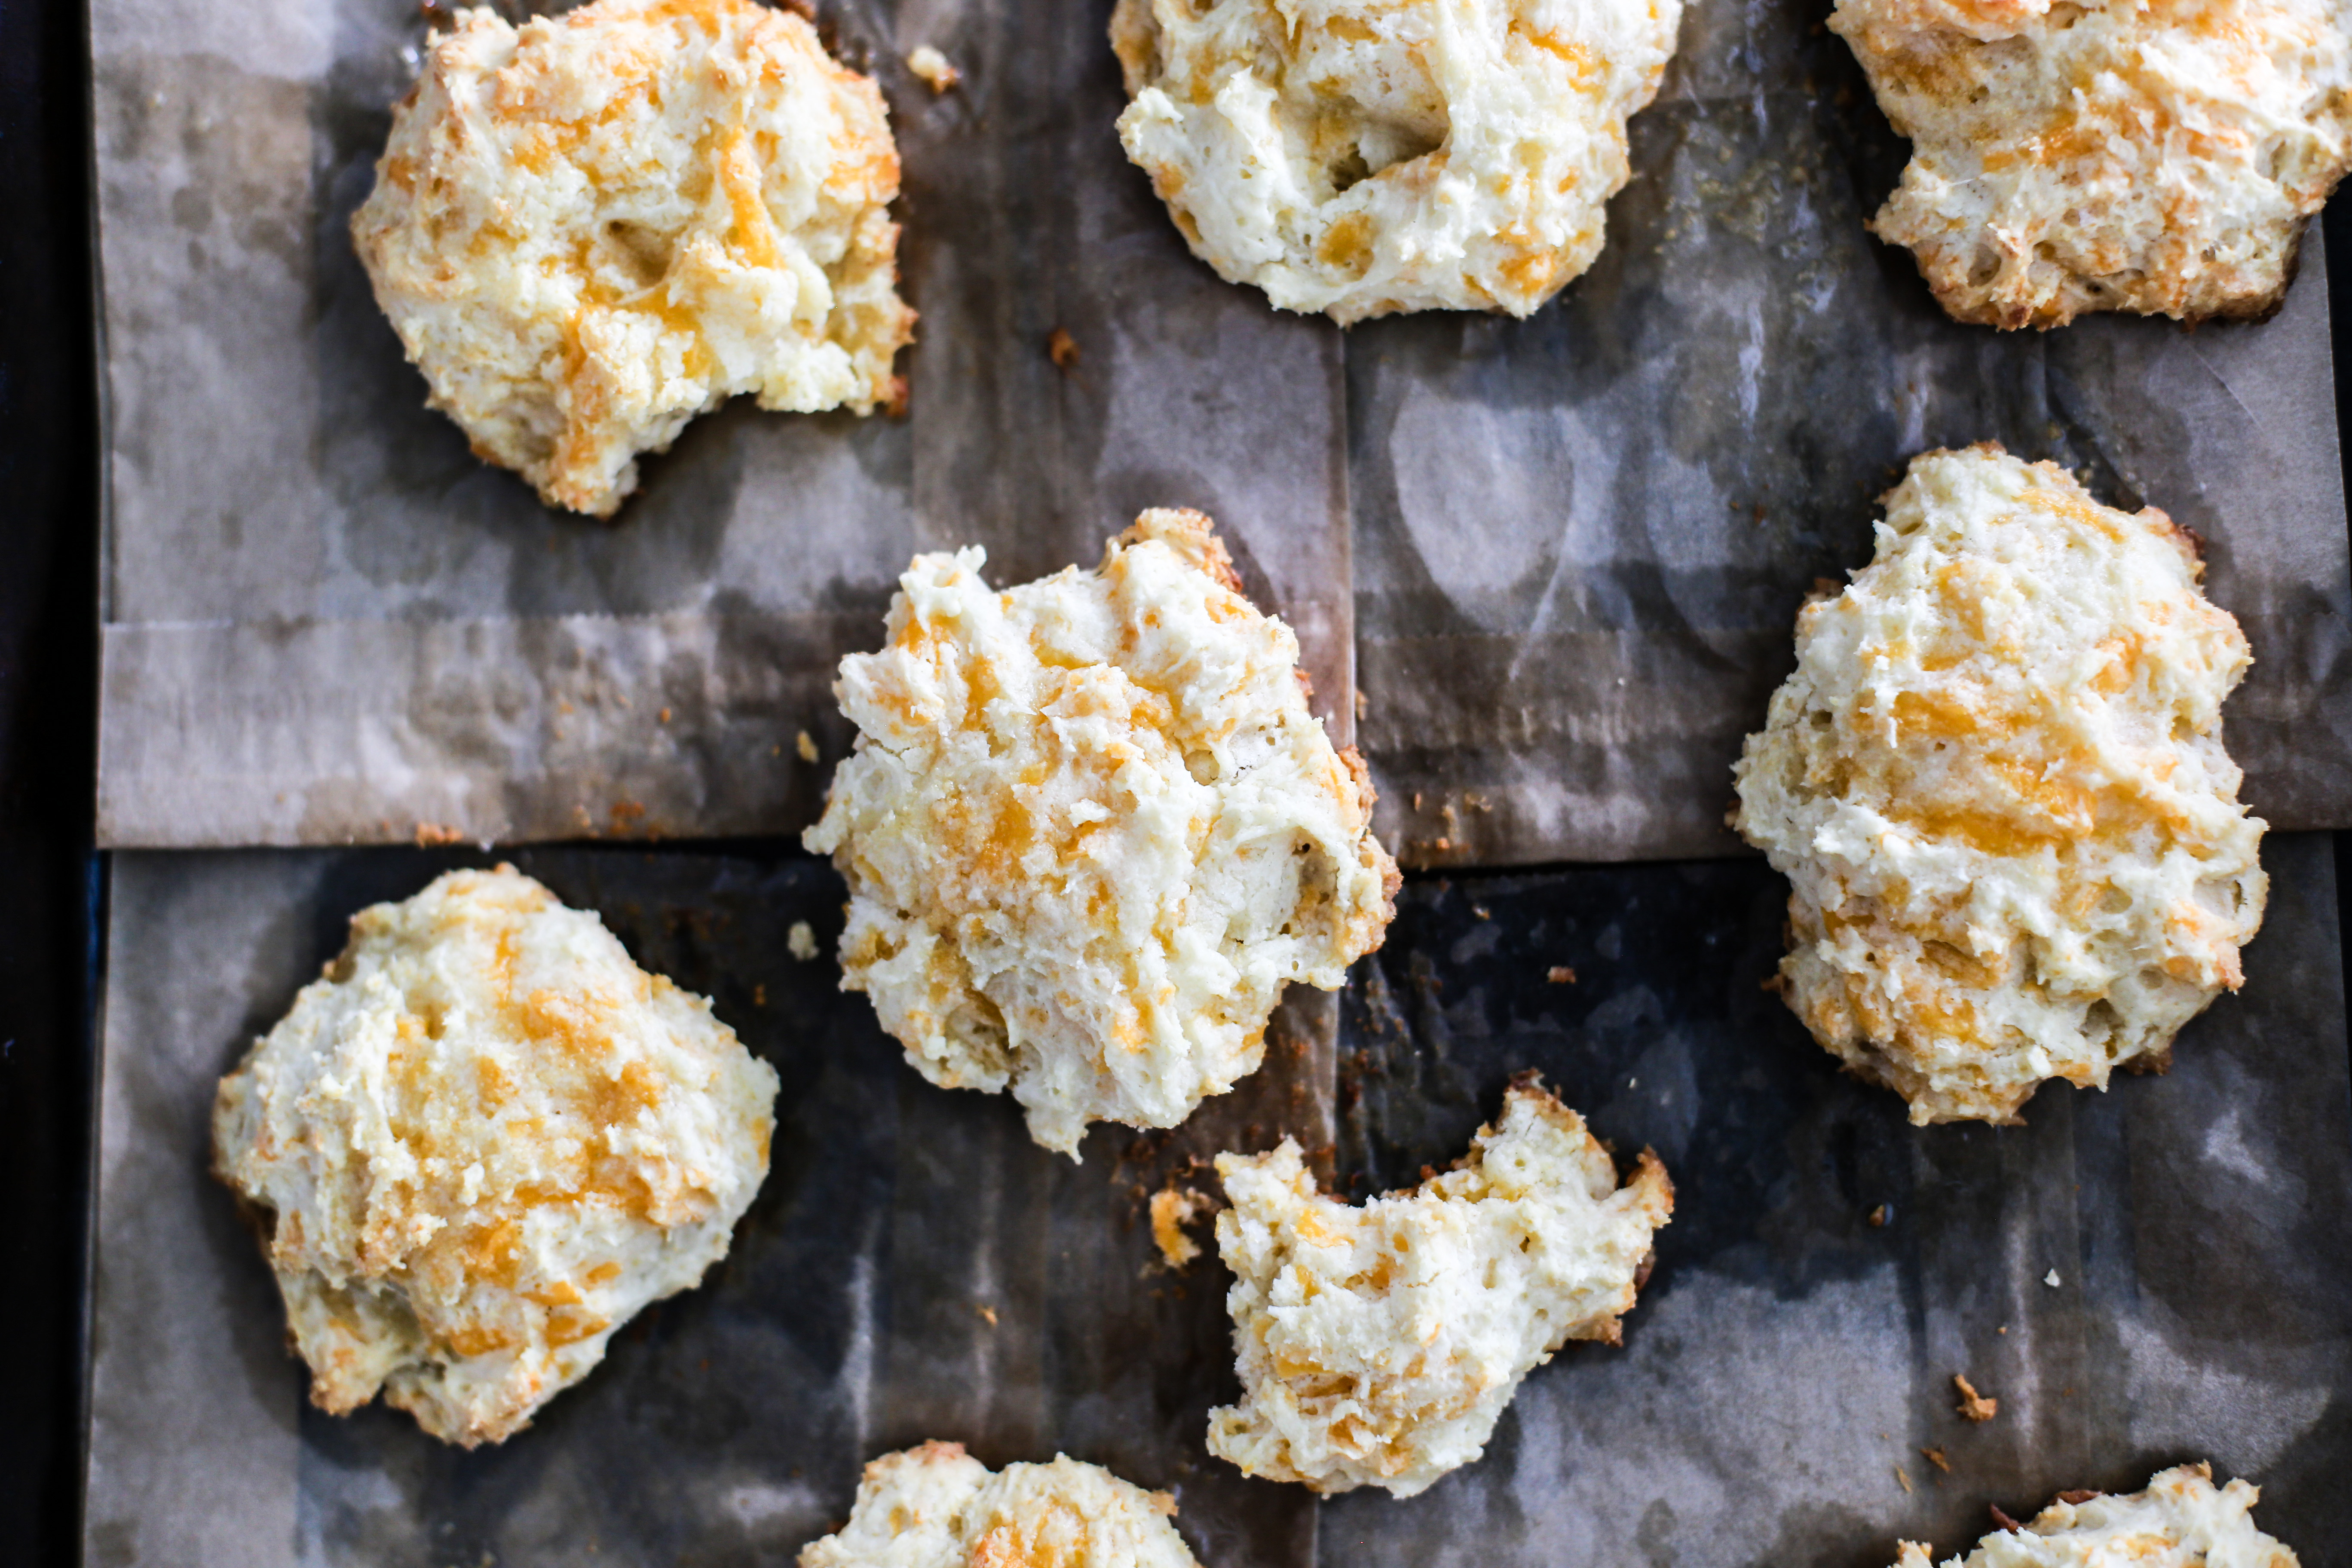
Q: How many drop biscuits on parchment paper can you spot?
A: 9